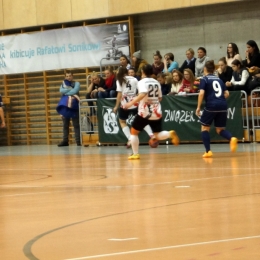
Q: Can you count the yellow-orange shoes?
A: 4